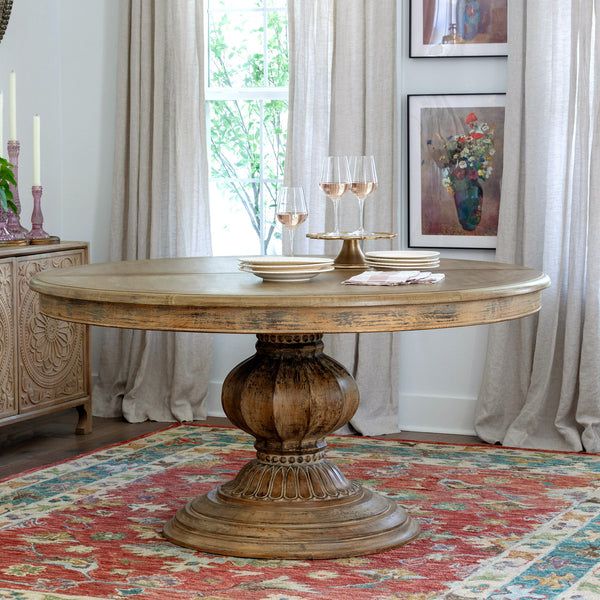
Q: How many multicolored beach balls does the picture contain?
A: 0